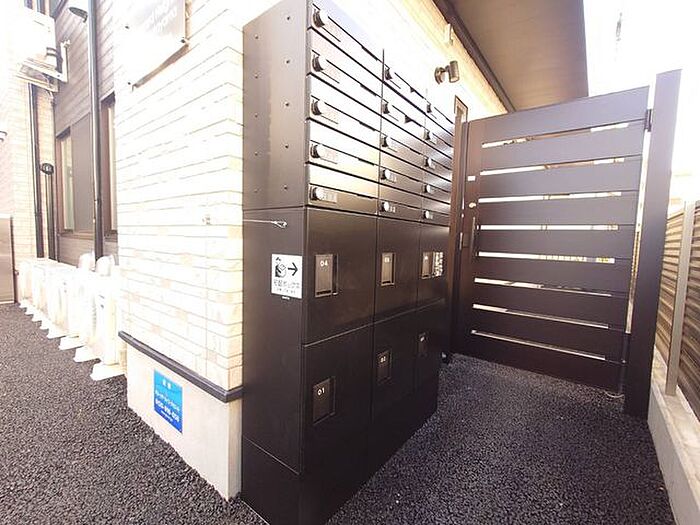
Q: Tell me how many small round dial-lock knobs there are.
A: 15